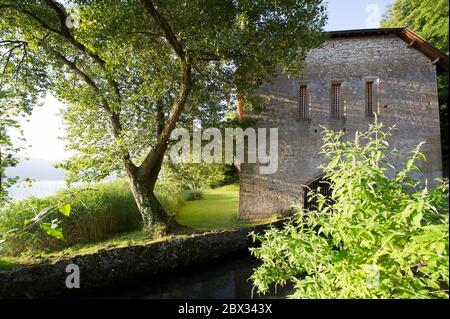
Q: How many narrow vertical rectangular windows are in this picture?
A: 3